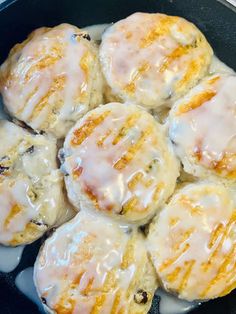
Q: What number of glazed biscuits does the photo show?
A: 7